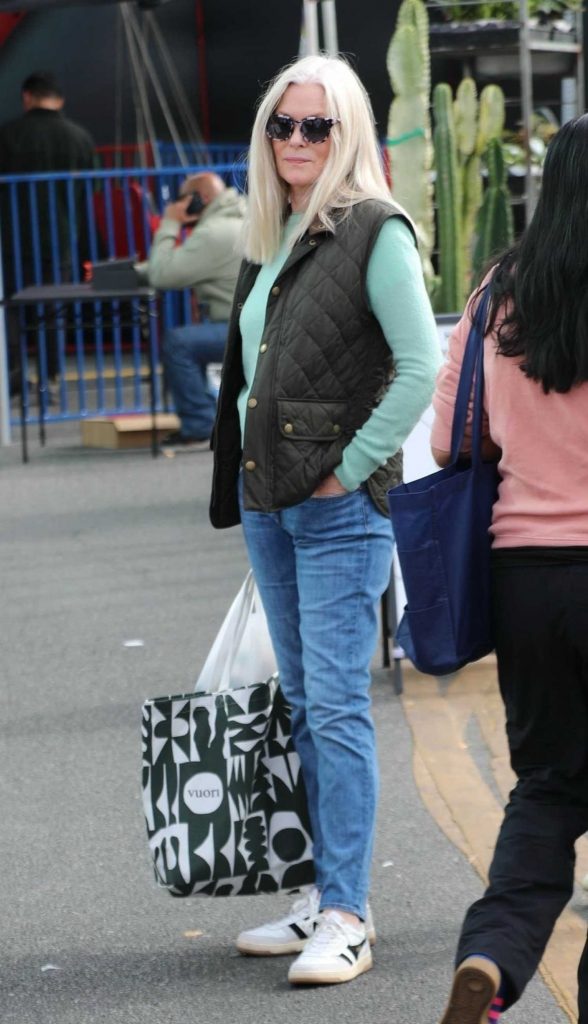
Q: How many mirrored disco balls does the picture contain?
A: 0